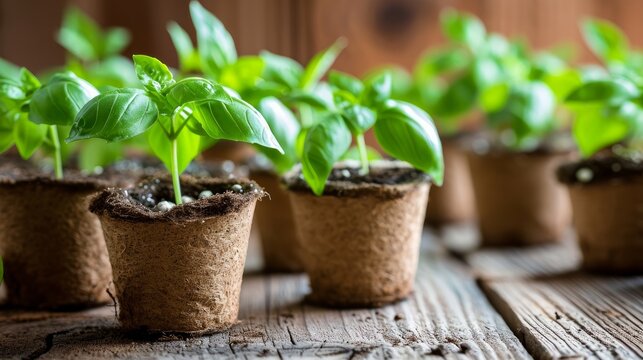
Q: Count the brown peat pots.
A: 7